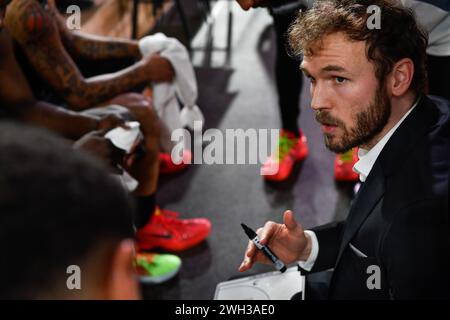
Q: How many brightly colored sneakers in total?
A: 5